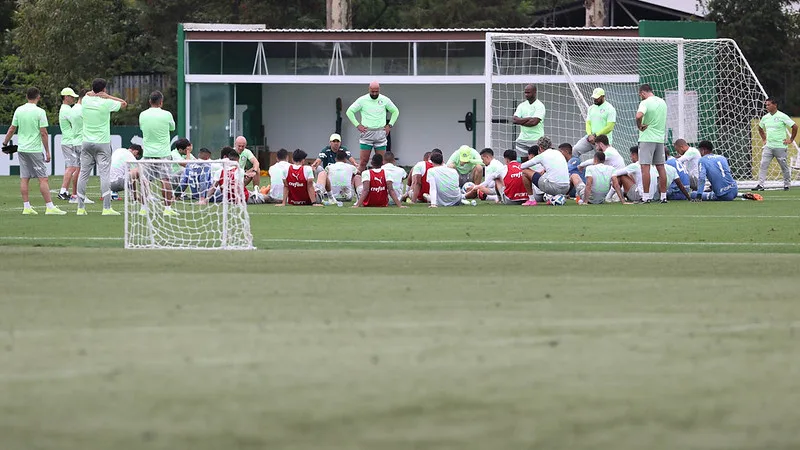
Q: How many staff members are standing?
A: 10